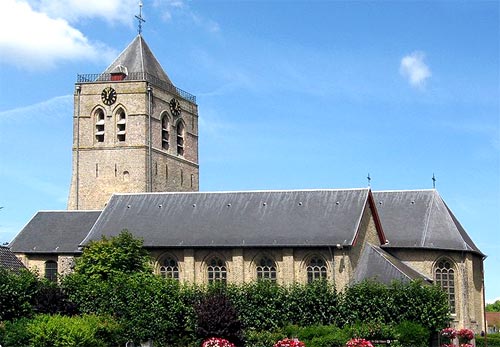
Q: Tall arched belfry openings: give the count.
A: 4